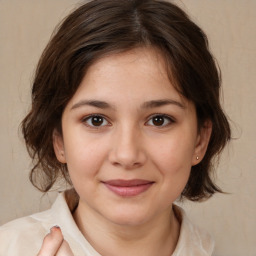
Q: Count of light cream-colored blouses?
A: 1